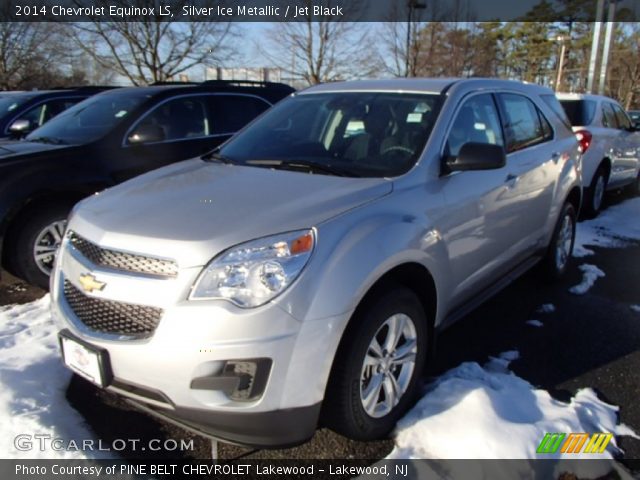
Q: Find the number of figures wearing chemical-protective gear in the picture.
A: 0